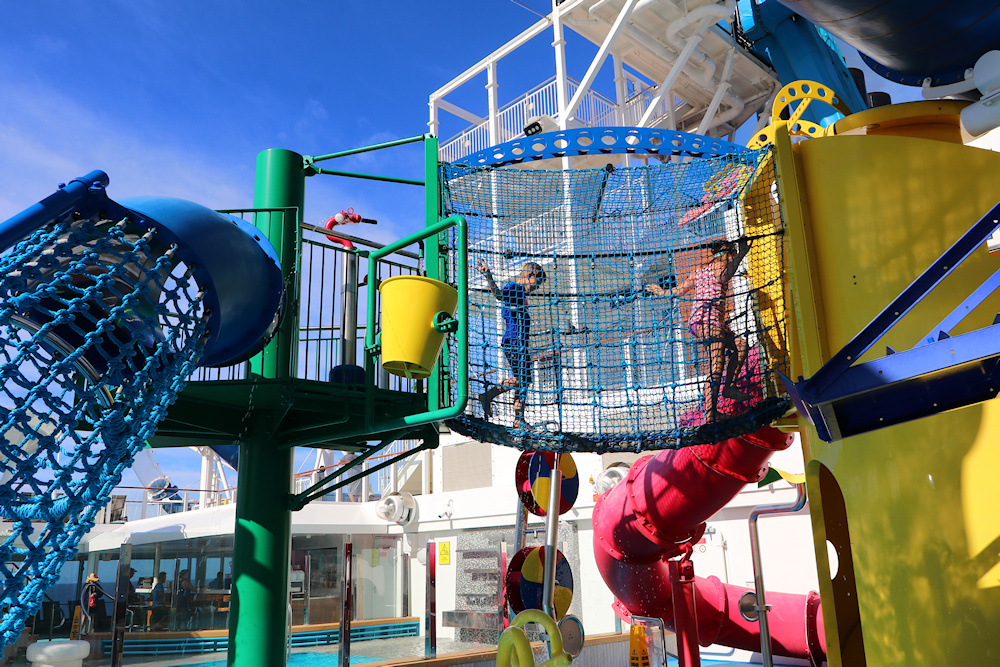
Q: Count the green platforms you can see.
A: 1